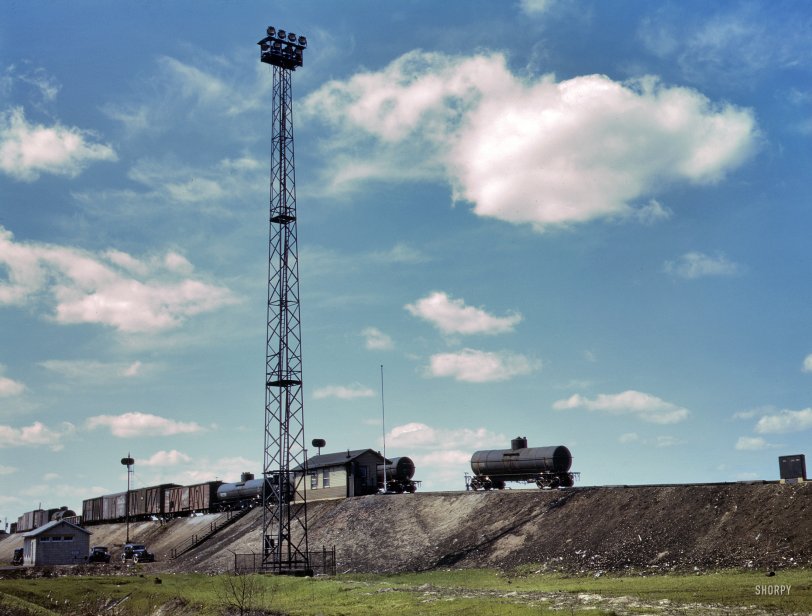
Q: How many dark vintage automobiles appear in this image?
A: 3